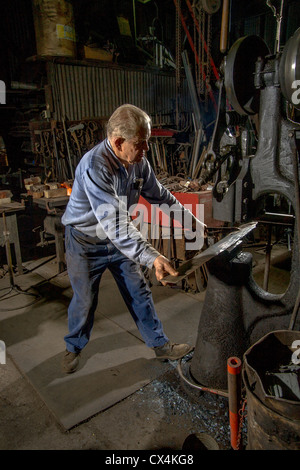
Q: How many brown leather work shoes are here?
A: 2